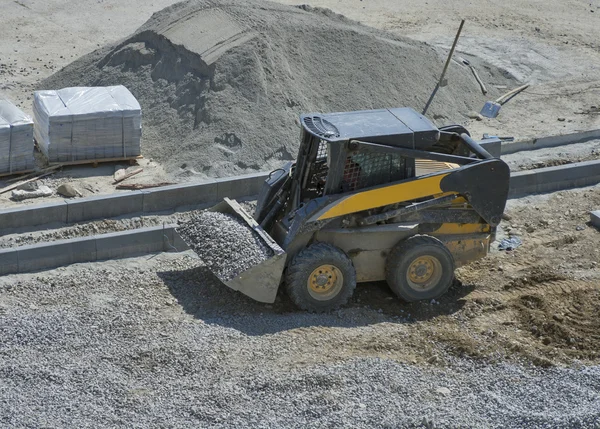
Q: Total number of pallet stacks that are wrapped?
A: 2